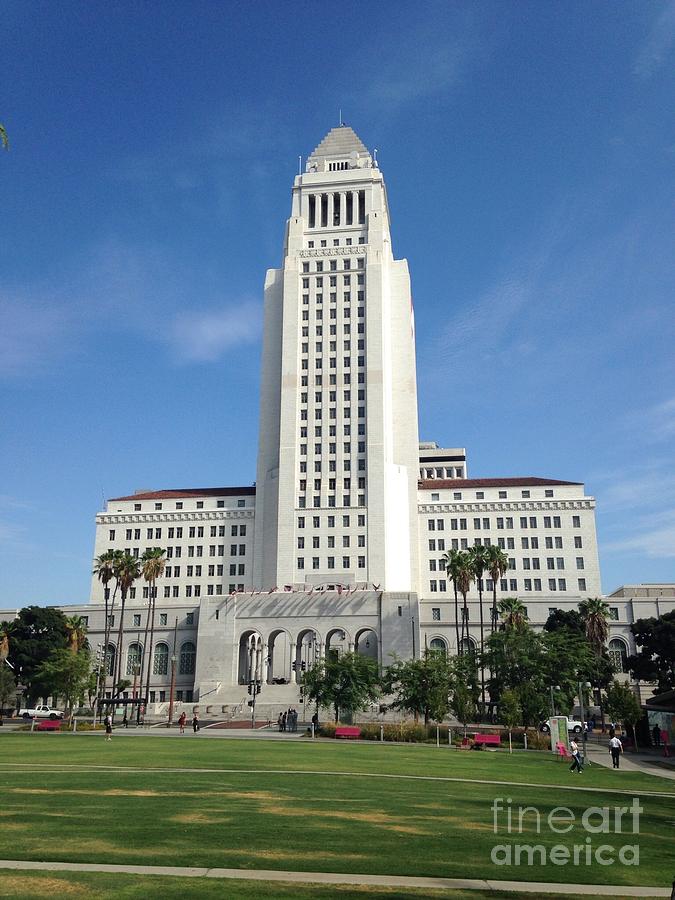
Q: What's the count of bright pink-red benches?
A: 3